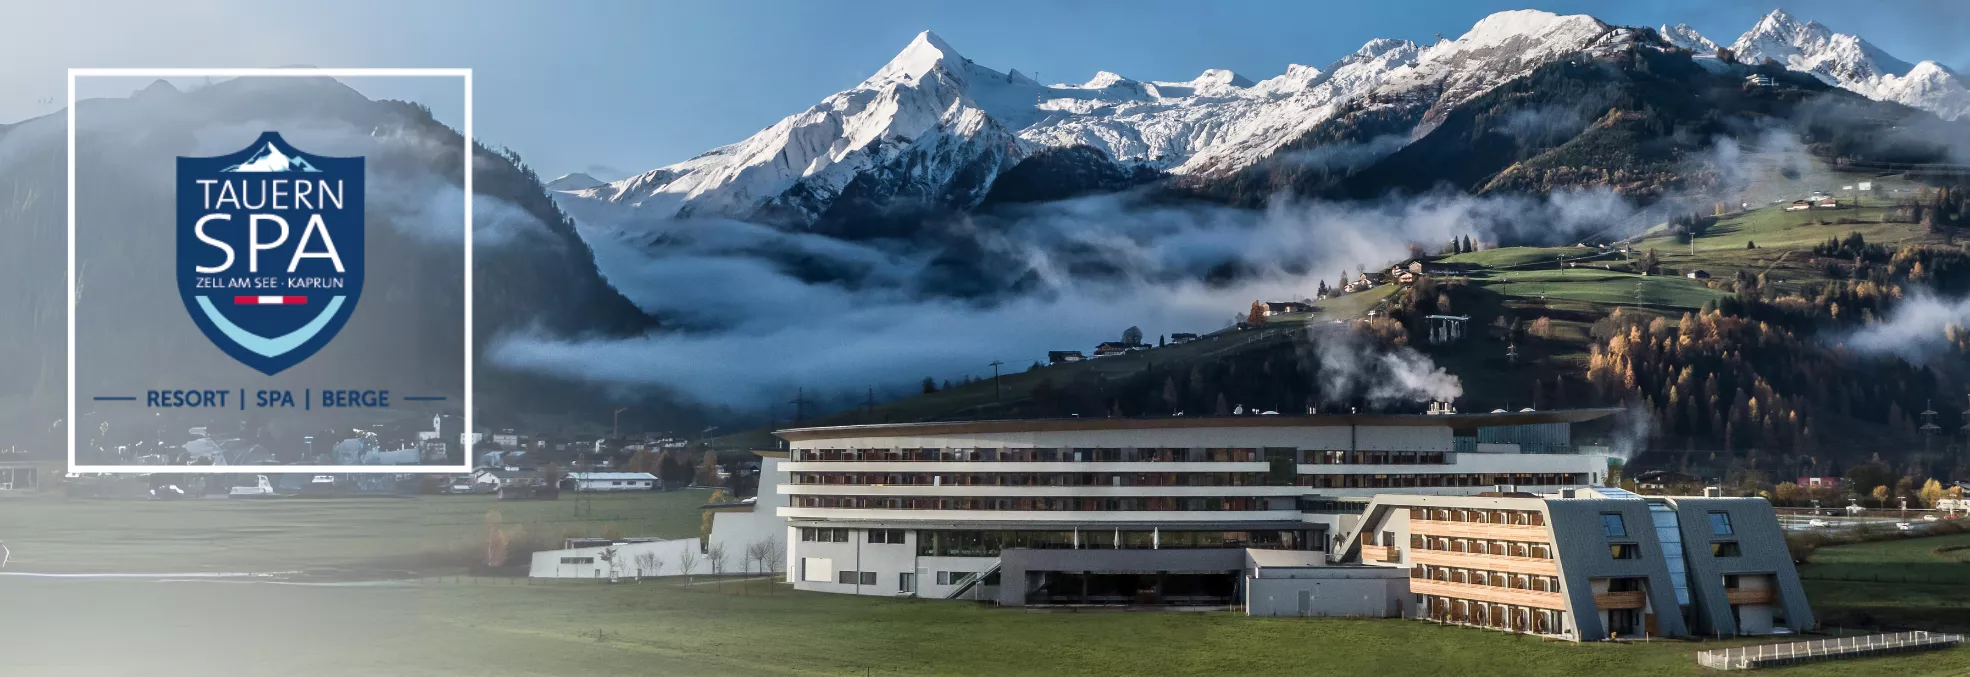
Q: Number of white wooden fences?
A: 1